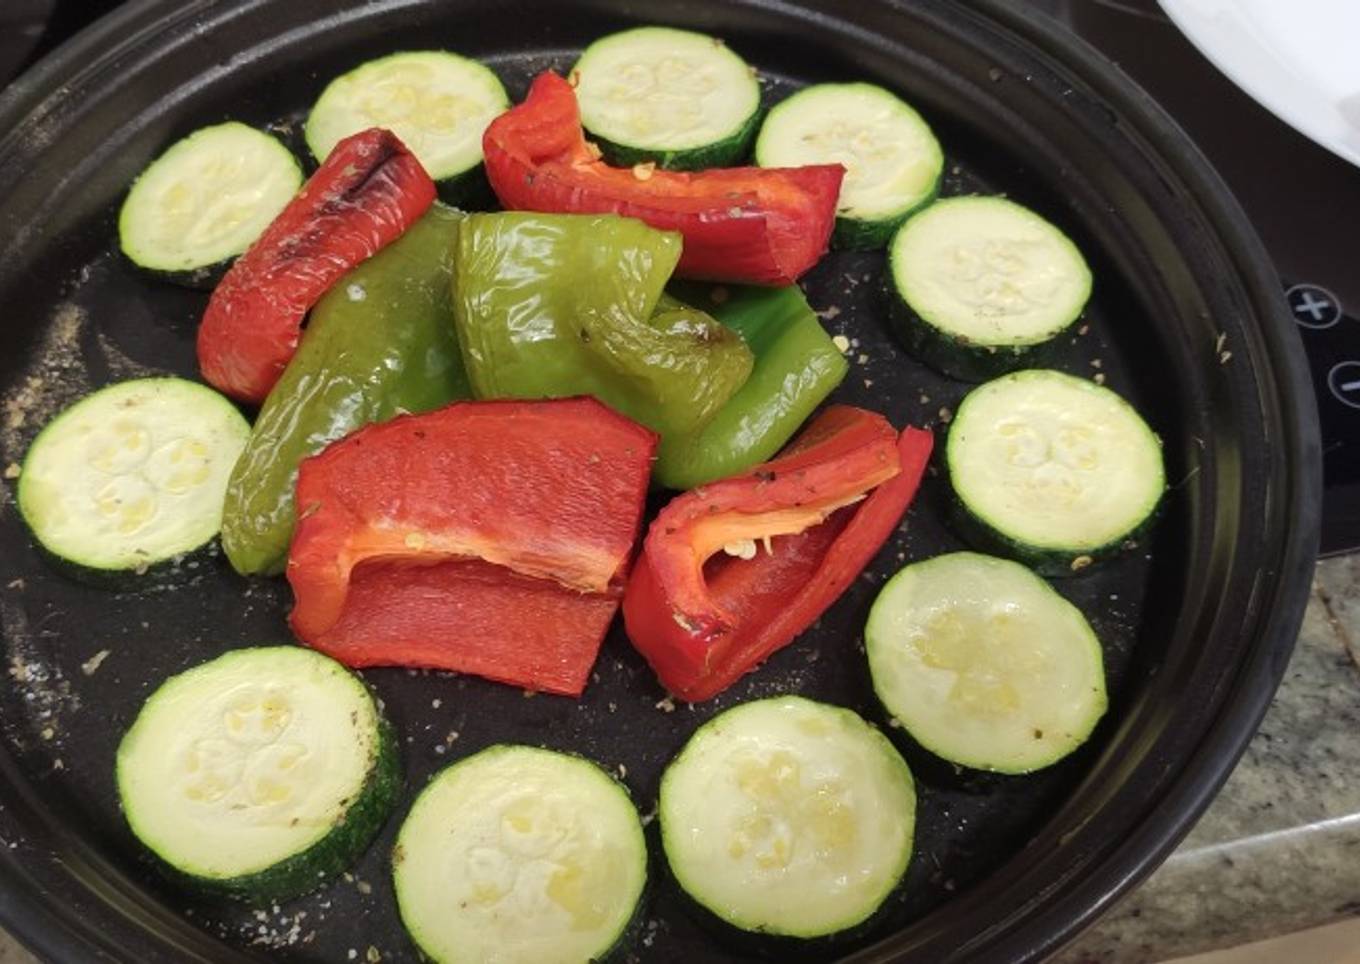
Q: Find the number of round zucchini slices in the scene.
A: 11